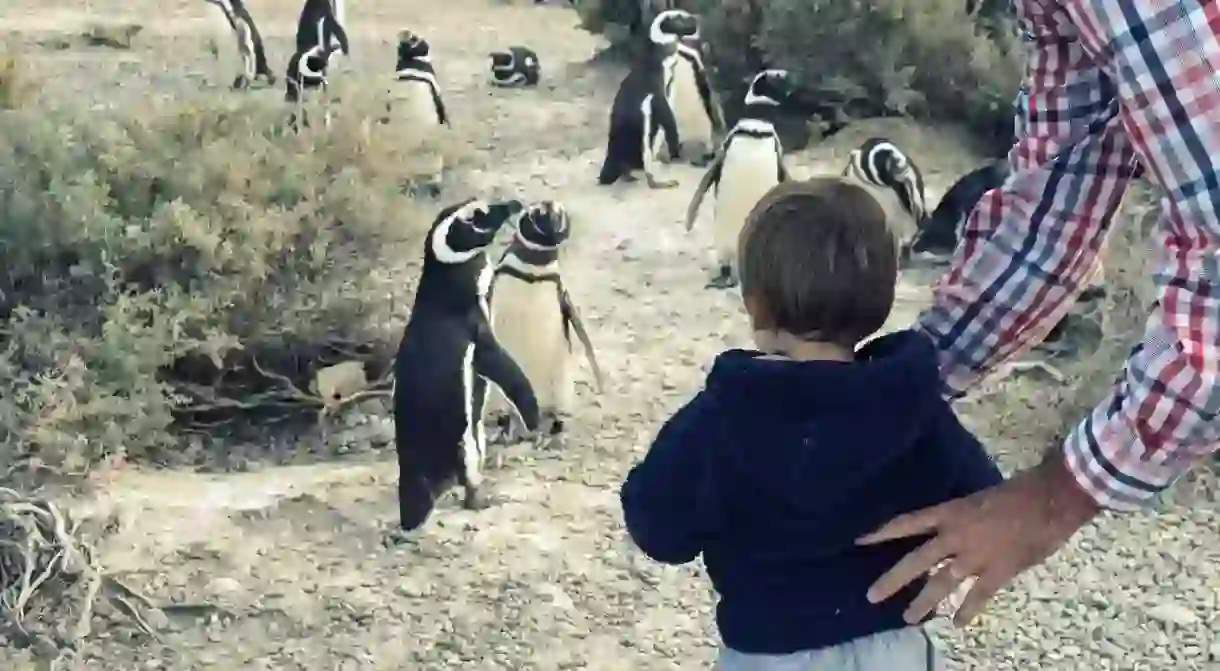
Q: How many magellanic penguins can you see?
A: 12